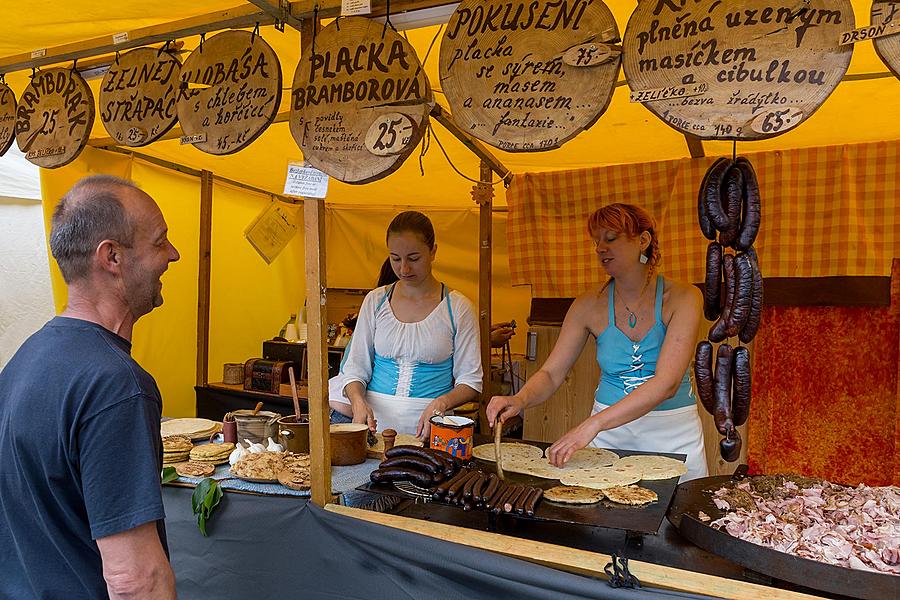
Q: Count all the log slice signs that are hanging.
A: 8